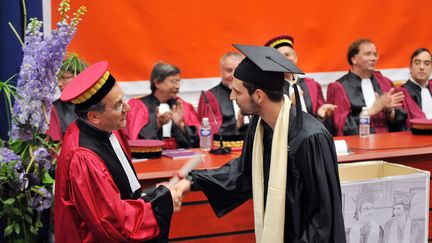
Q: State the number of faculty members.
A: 7